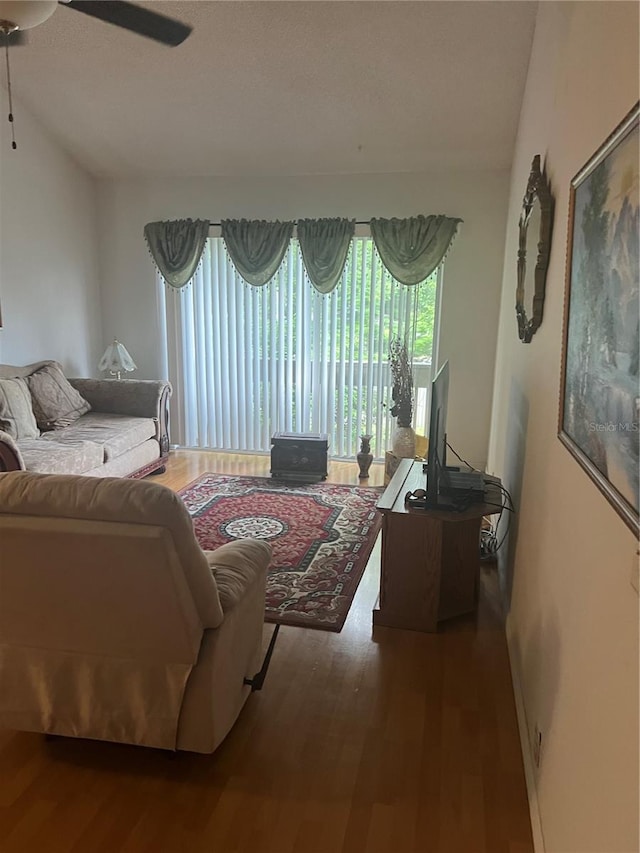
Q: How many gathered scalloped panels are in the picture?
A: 4